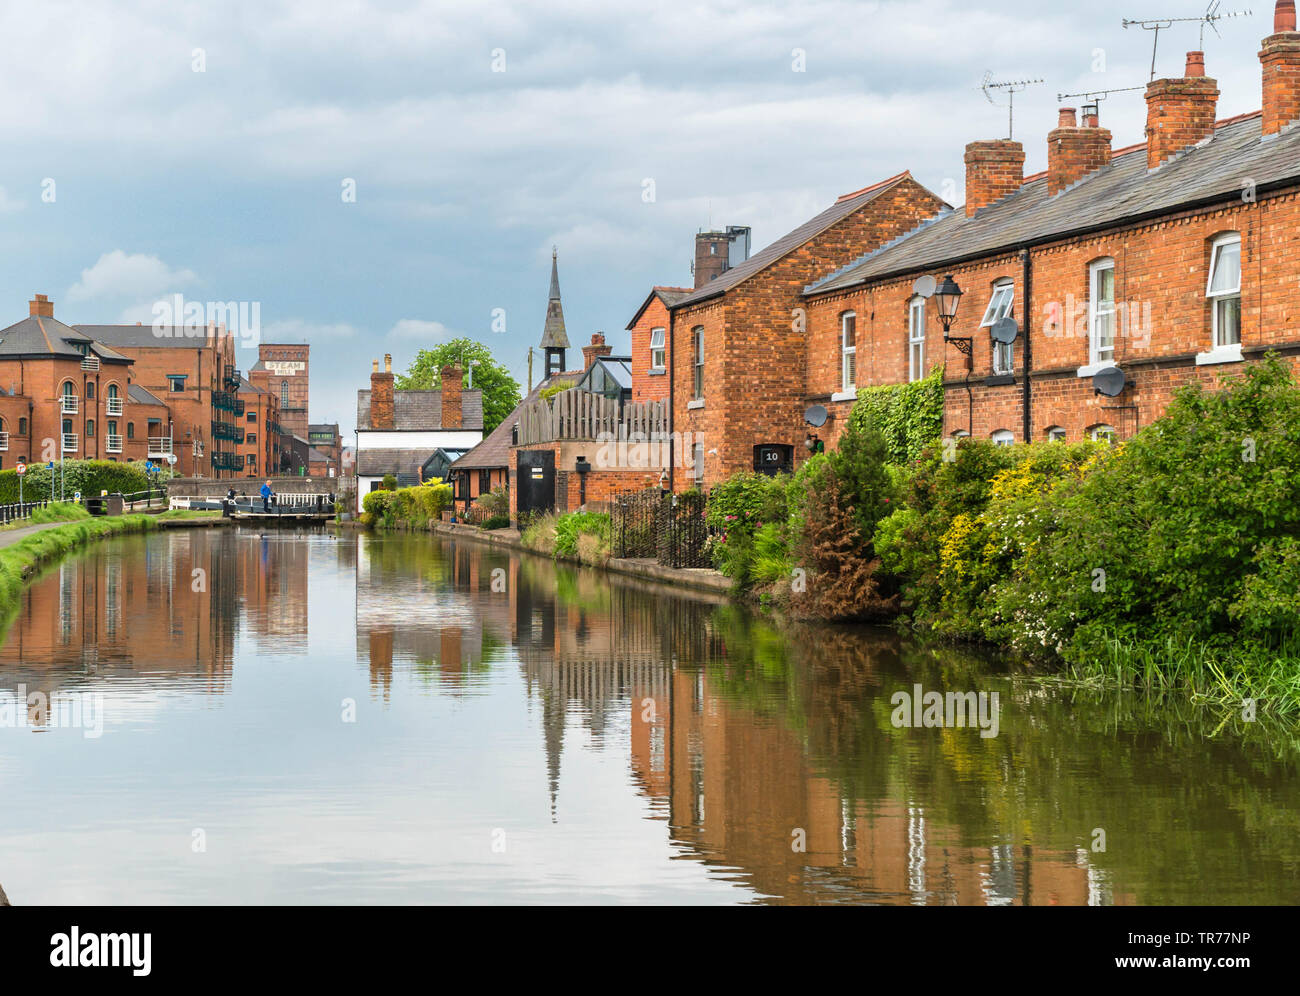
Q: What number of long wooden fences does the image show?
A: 1